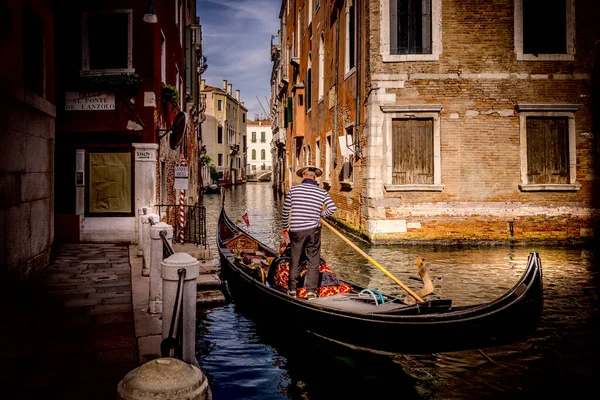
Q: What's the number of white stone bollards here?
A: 5